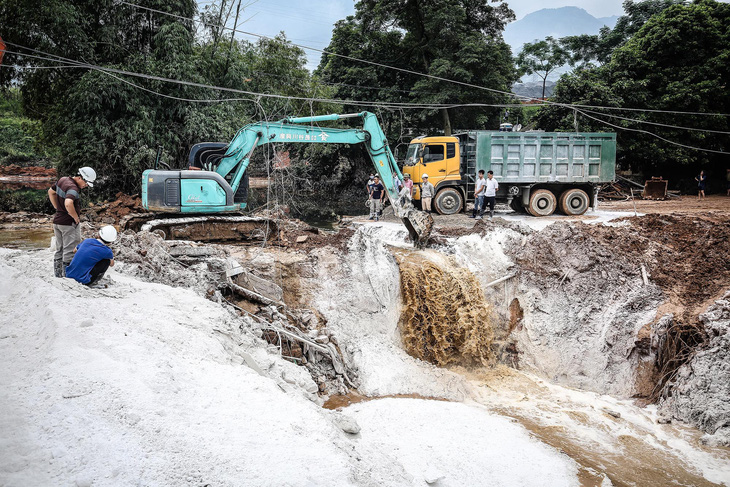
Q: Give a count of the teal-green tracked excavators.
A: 1